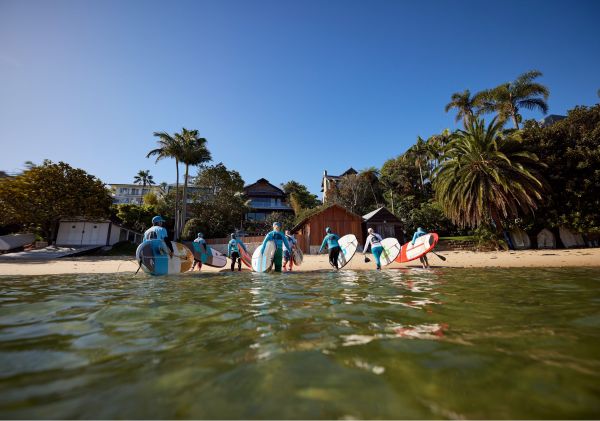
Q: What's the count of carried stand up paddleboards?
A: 8